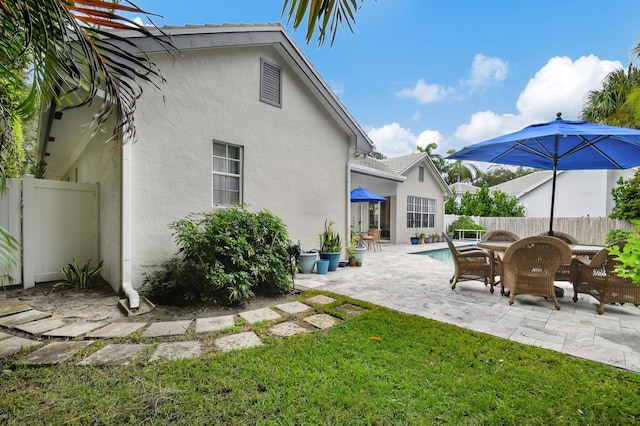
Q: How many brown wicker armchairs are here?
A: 5